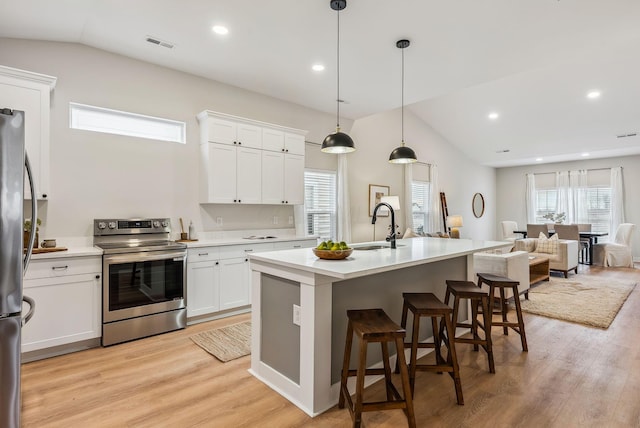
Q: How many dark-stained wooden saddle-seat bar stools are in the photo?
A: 4